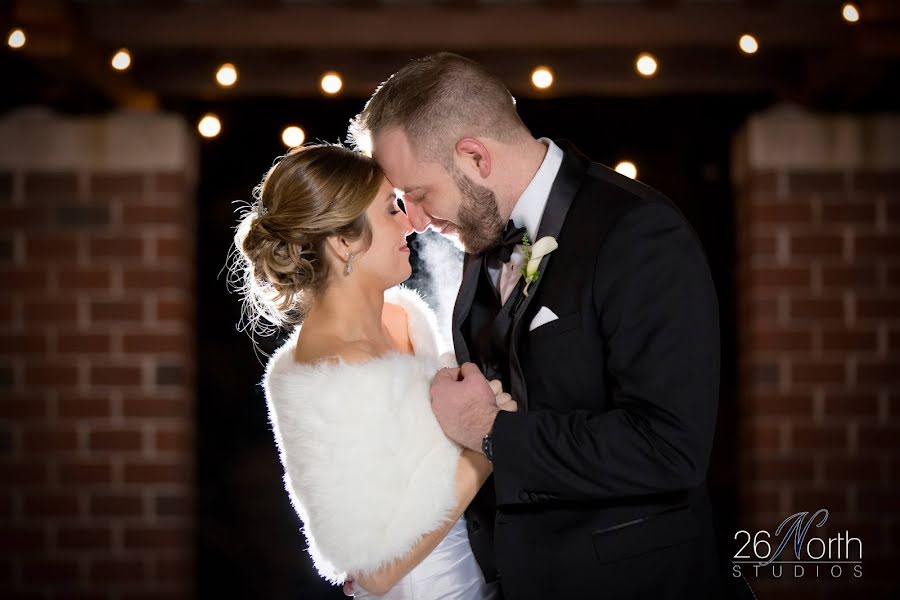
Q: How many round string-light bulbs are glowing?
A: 11